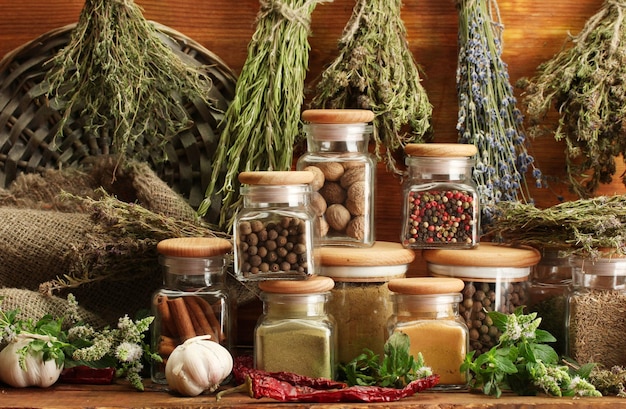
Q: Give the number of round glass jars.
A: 2